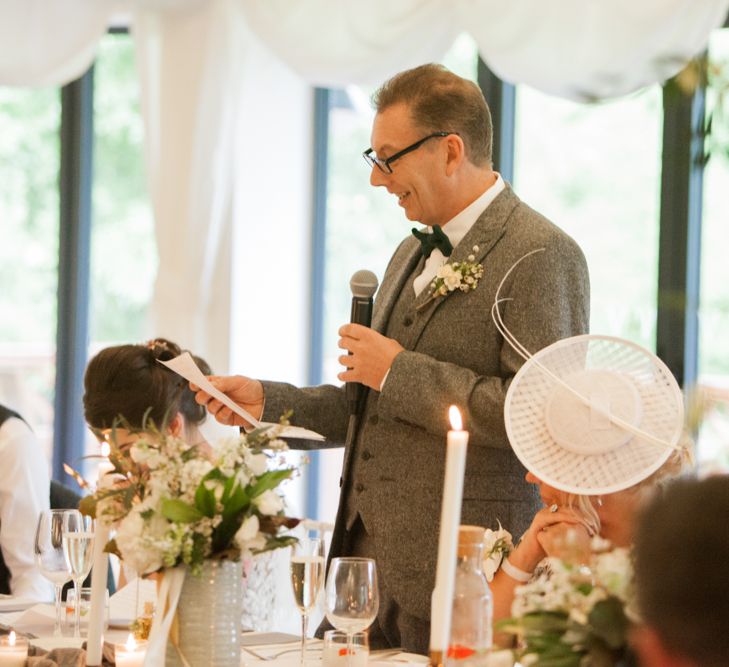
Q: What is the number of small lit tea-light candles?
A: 2